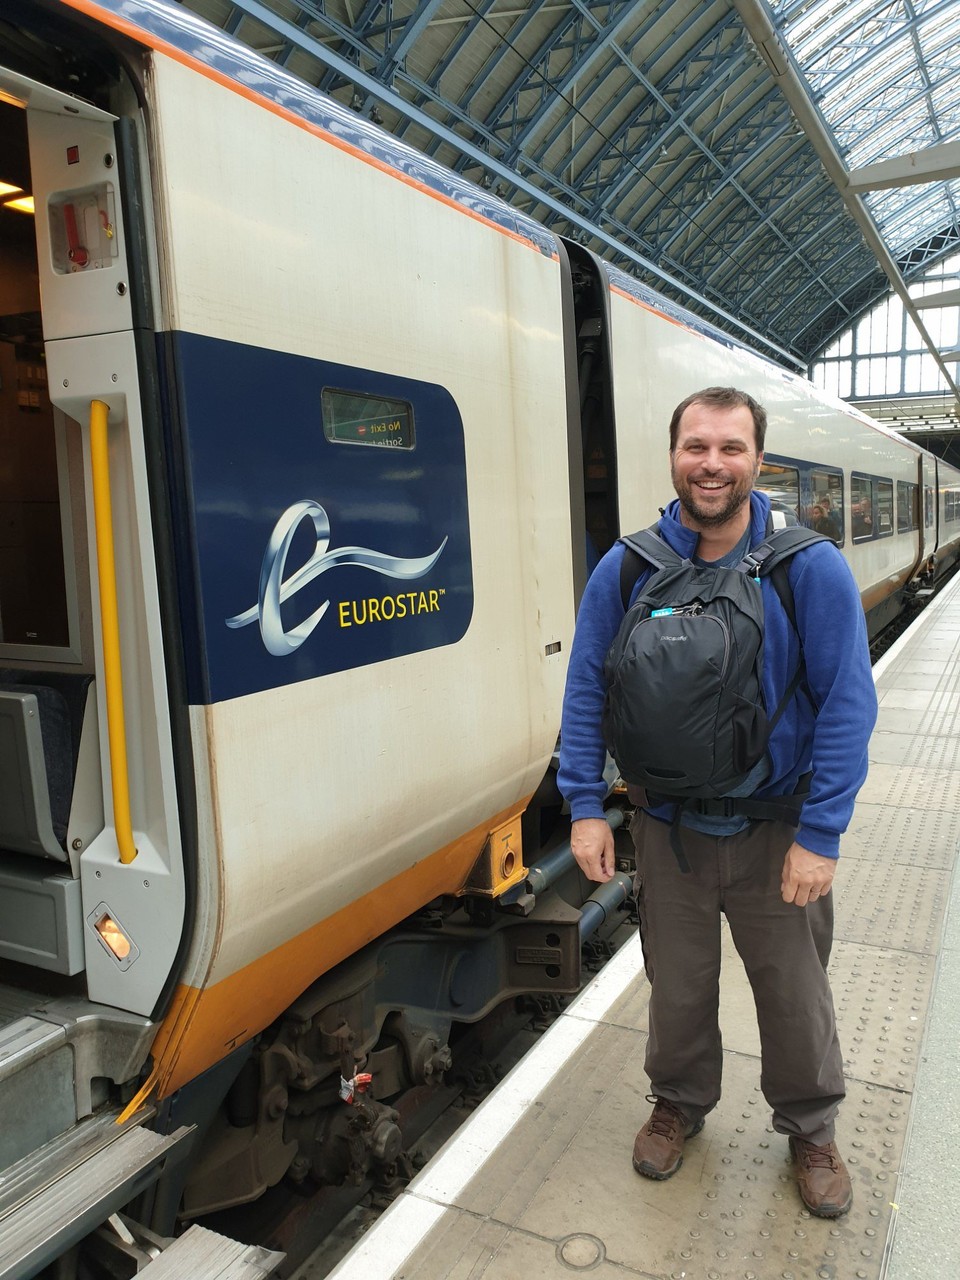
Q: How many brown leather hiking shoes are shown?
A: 2